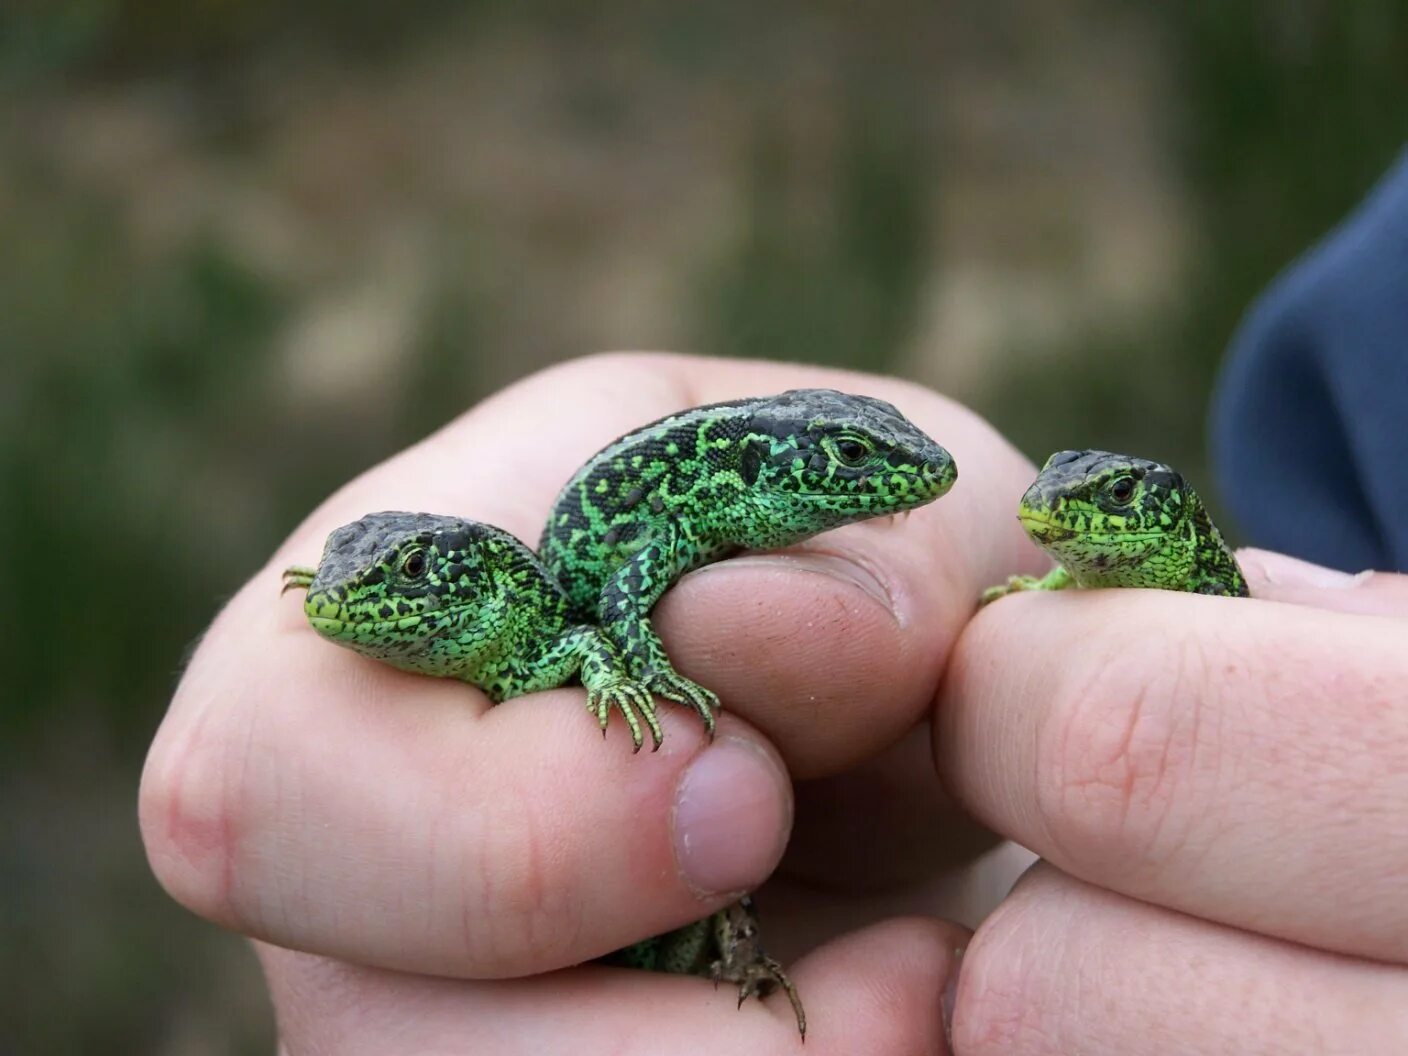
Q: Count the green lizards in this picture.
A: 3